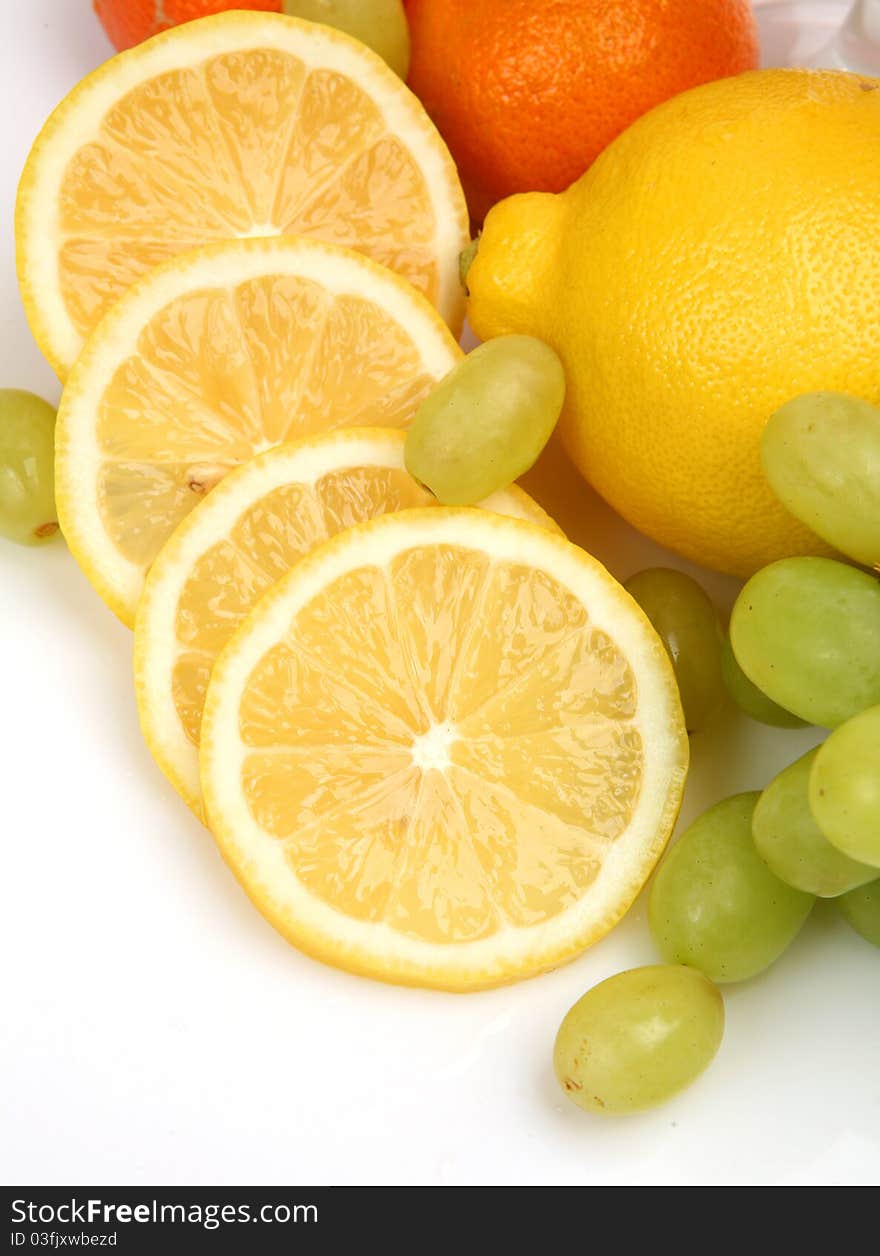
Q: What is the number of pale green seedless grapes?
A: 12